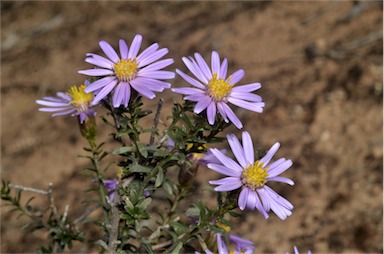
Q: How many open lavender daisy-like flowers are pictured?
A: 4